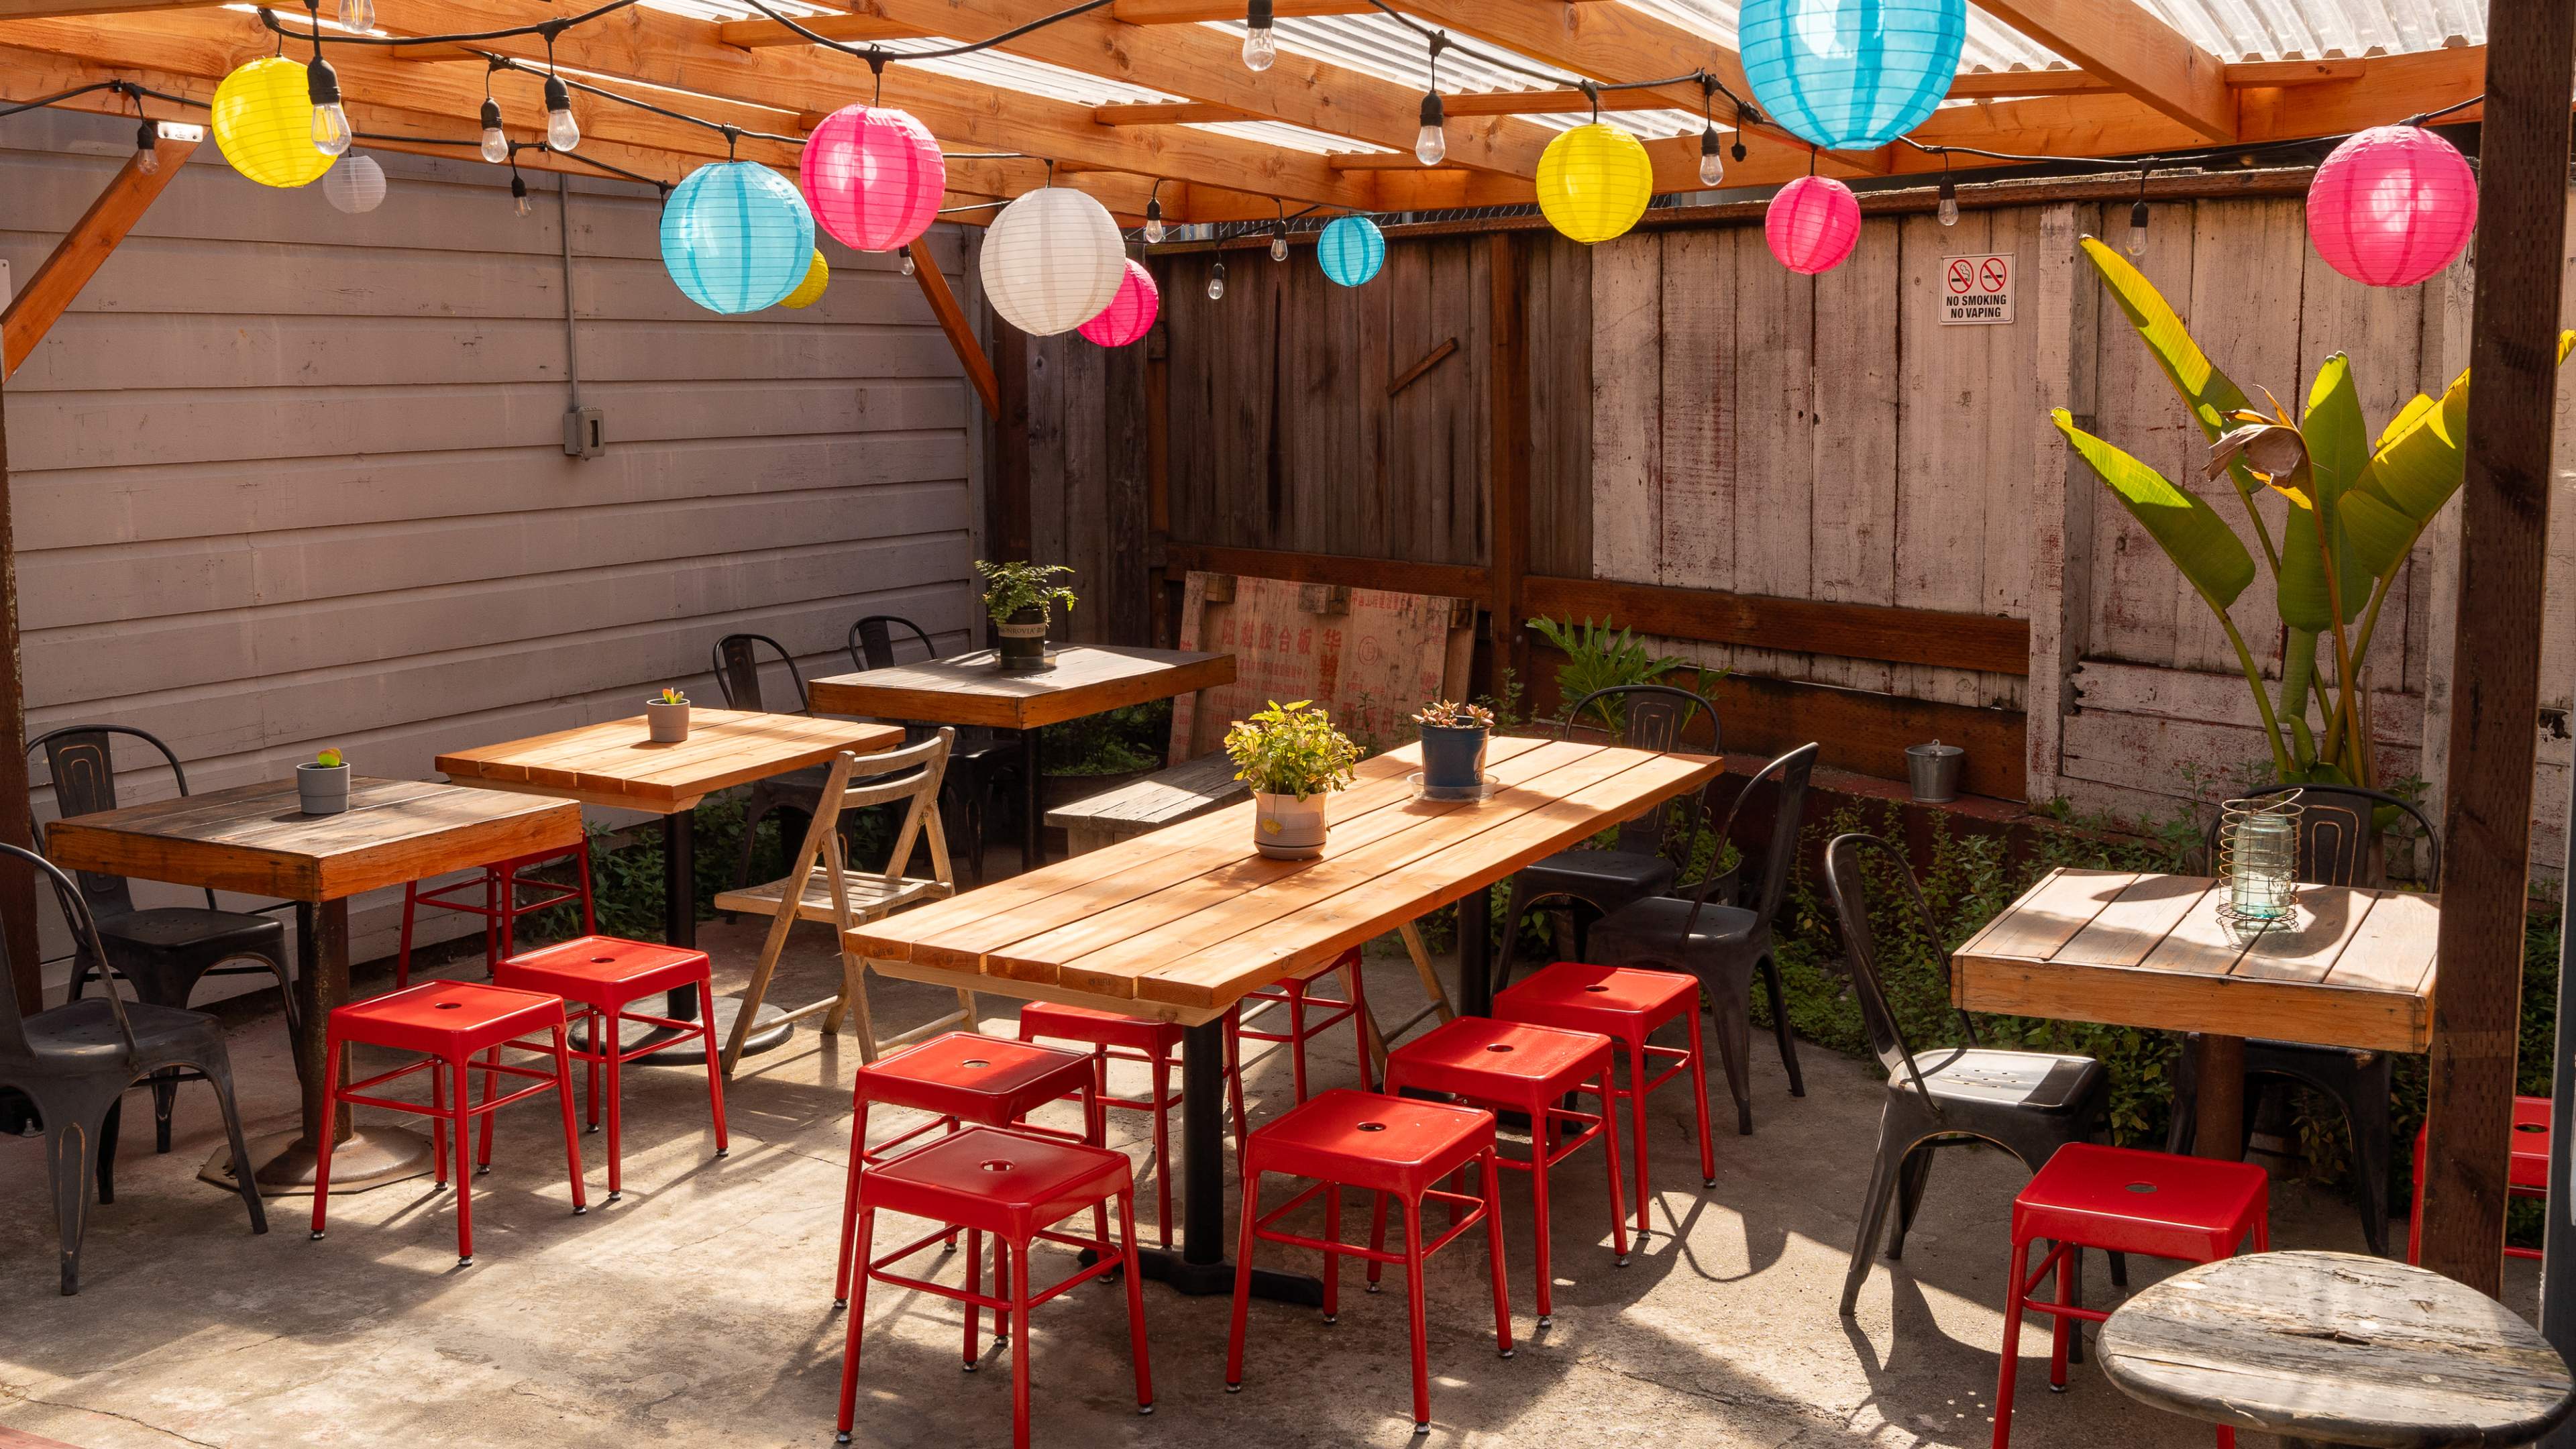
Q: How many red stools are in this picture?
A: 12